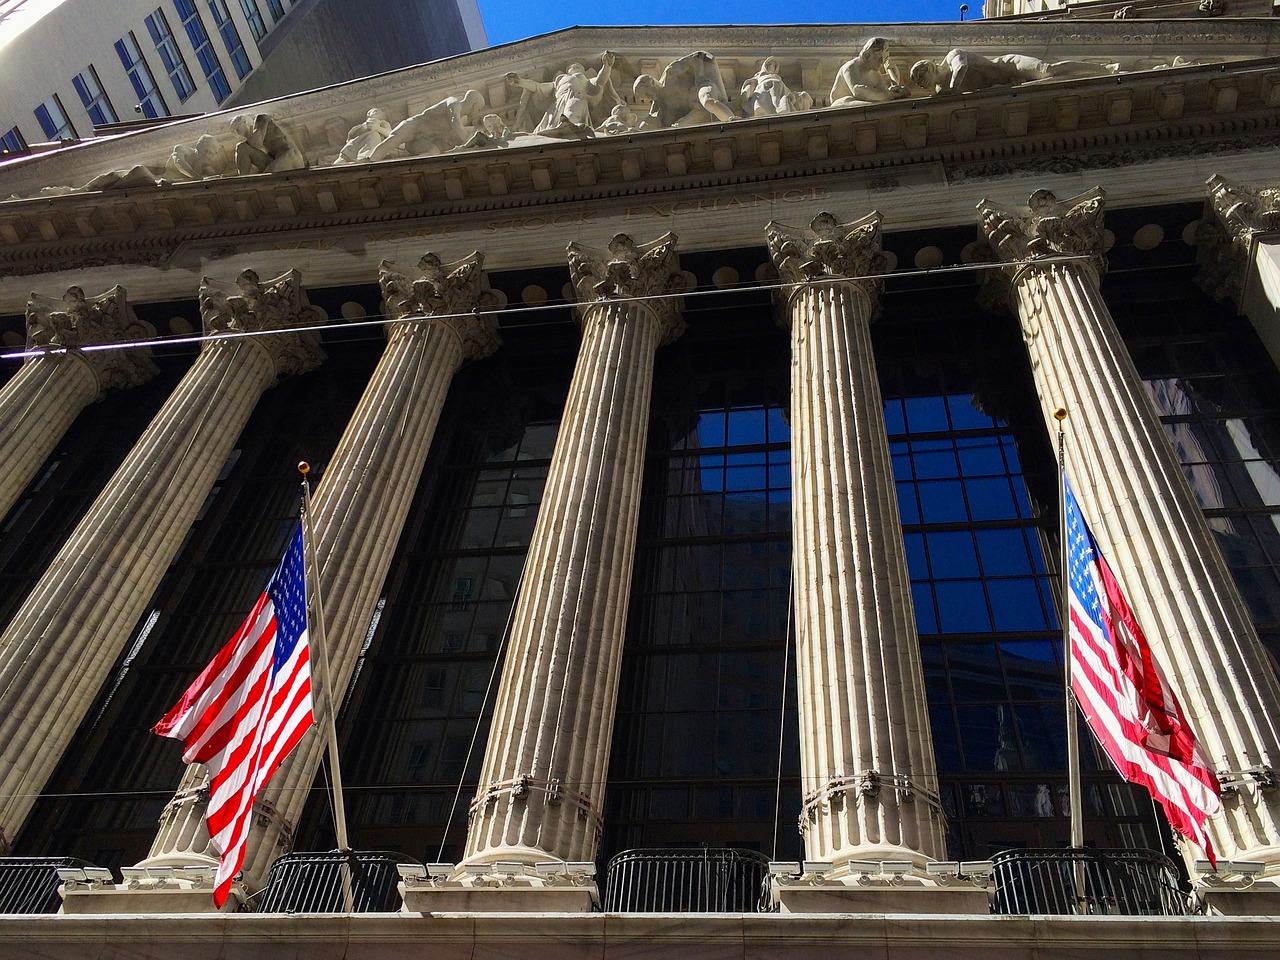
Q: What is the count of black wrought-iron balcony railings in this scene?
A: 4